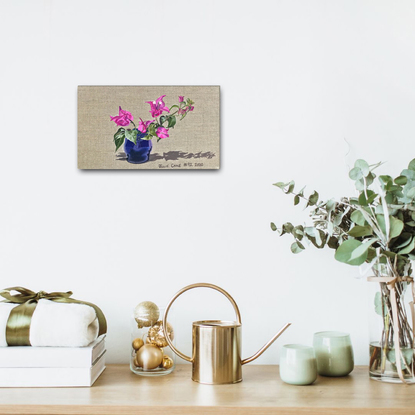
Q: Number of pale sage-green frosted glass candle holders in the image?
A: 2